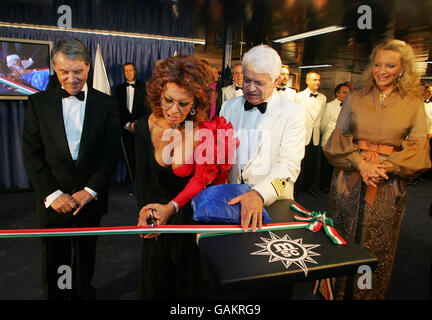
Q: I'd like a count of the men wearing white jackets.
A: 6